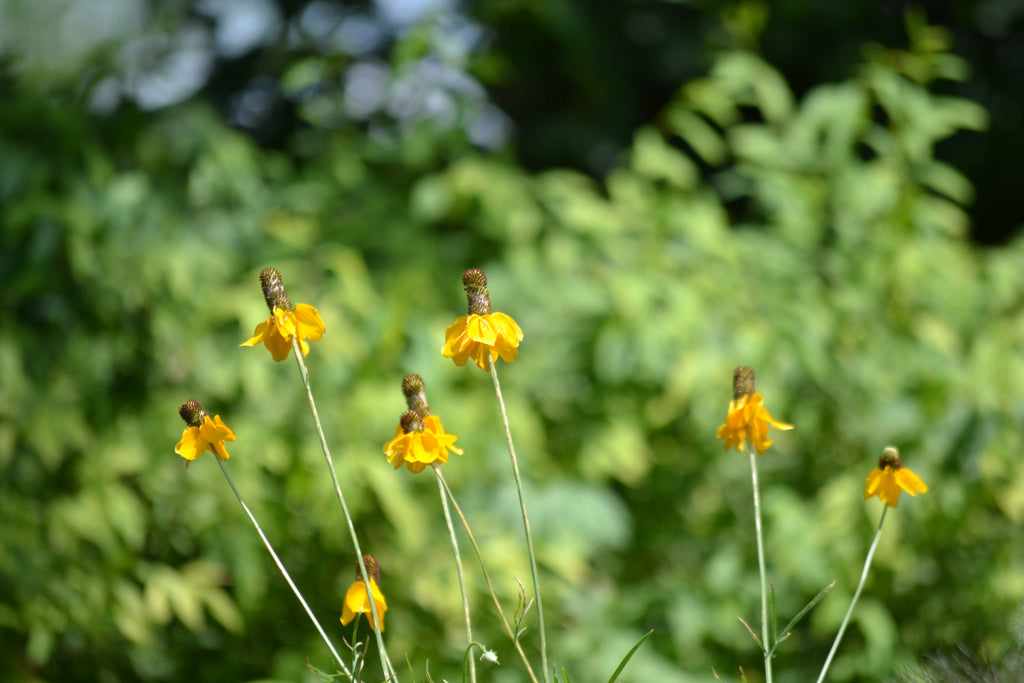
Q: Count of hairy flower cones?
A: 8